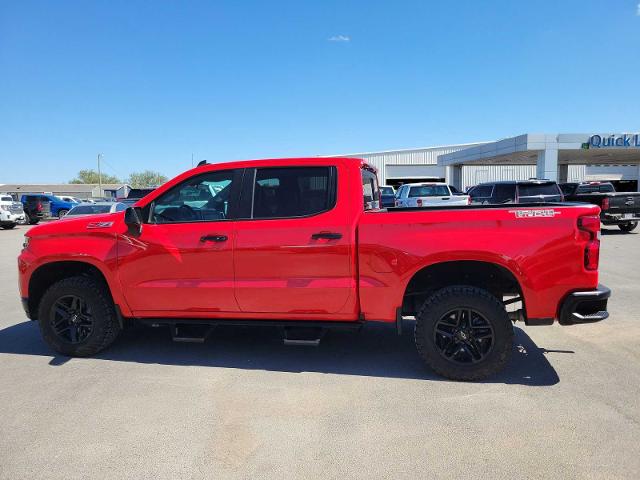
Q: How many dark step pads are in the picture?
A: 2